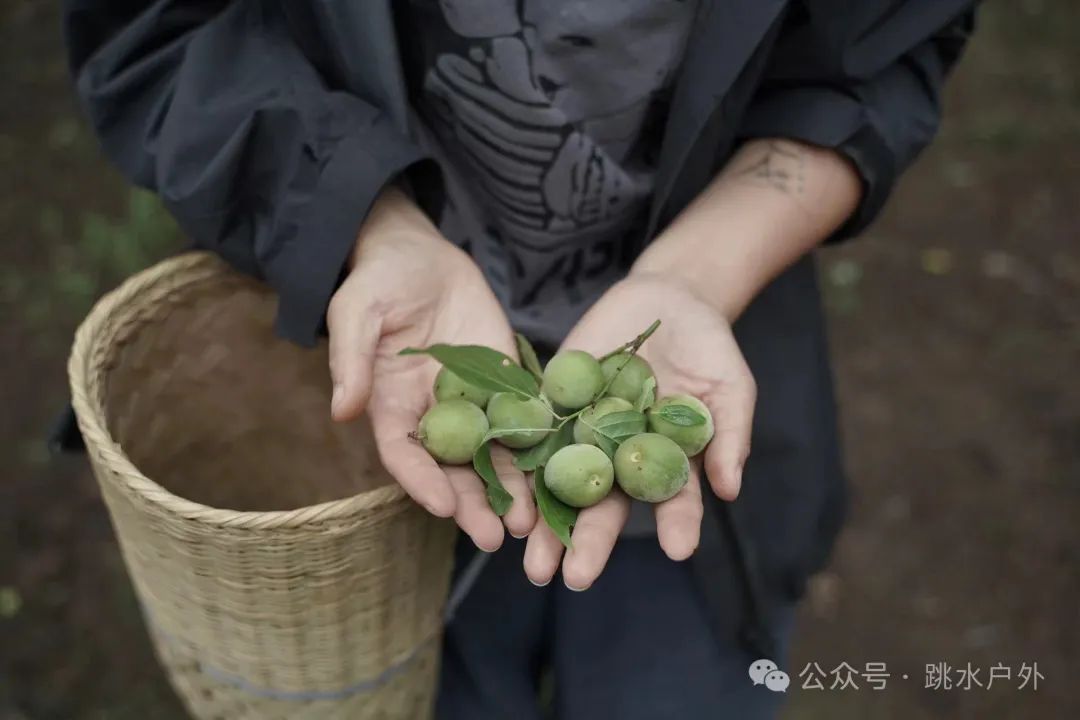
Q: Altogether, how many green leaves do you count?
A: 8